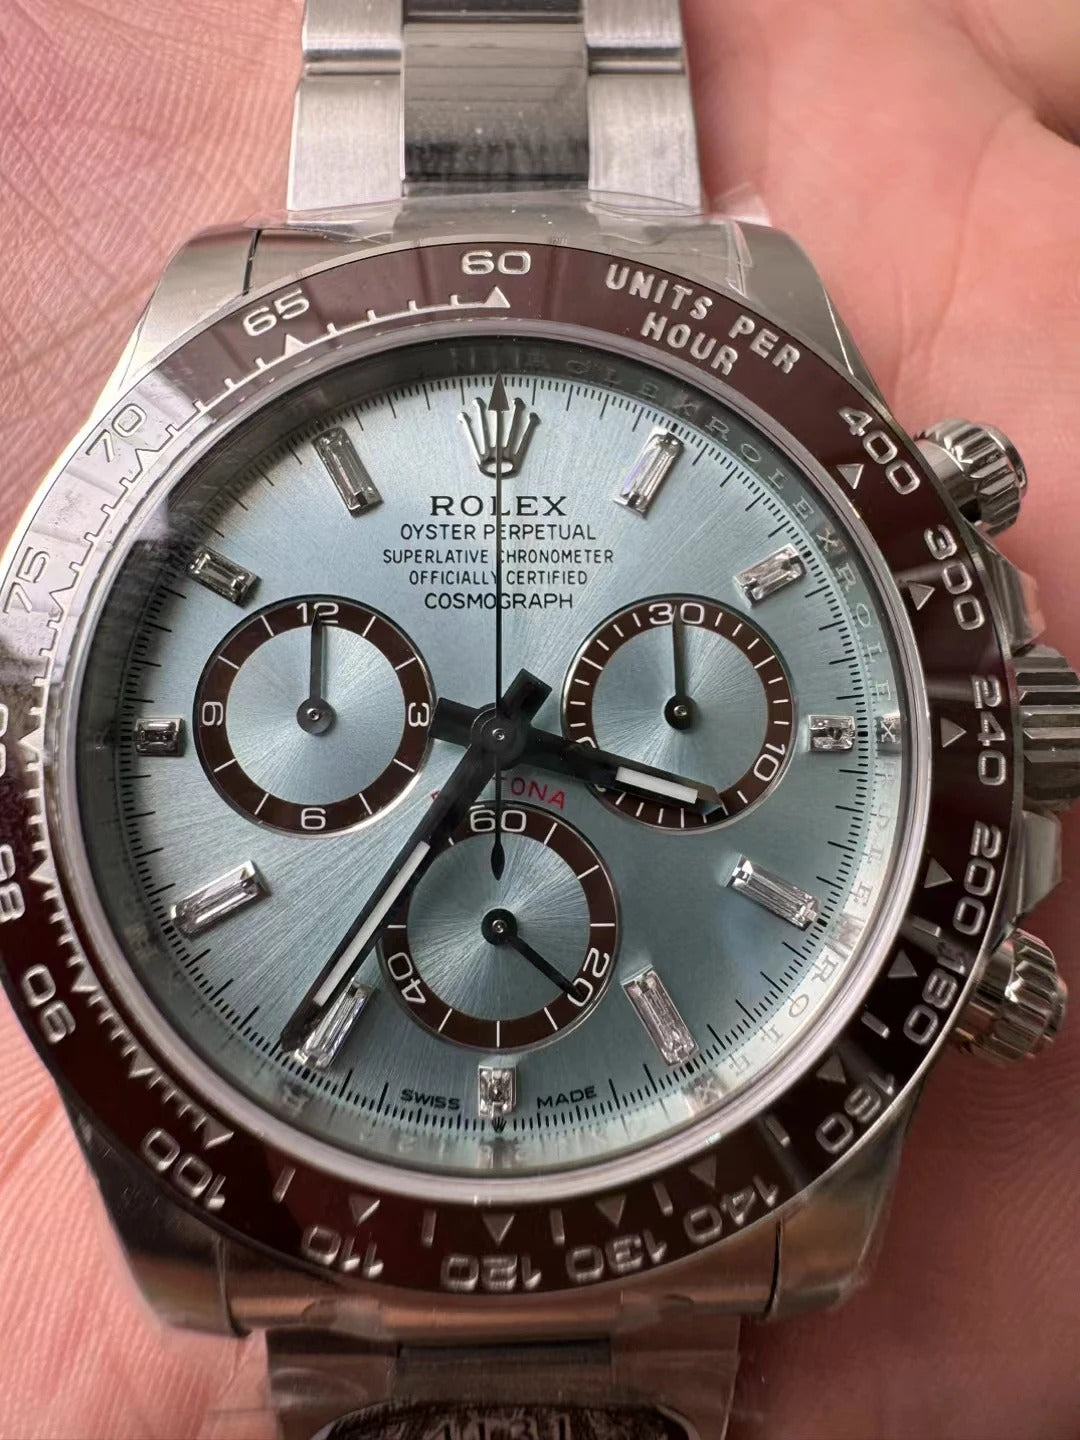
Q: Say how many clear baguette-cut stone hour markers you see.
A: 11